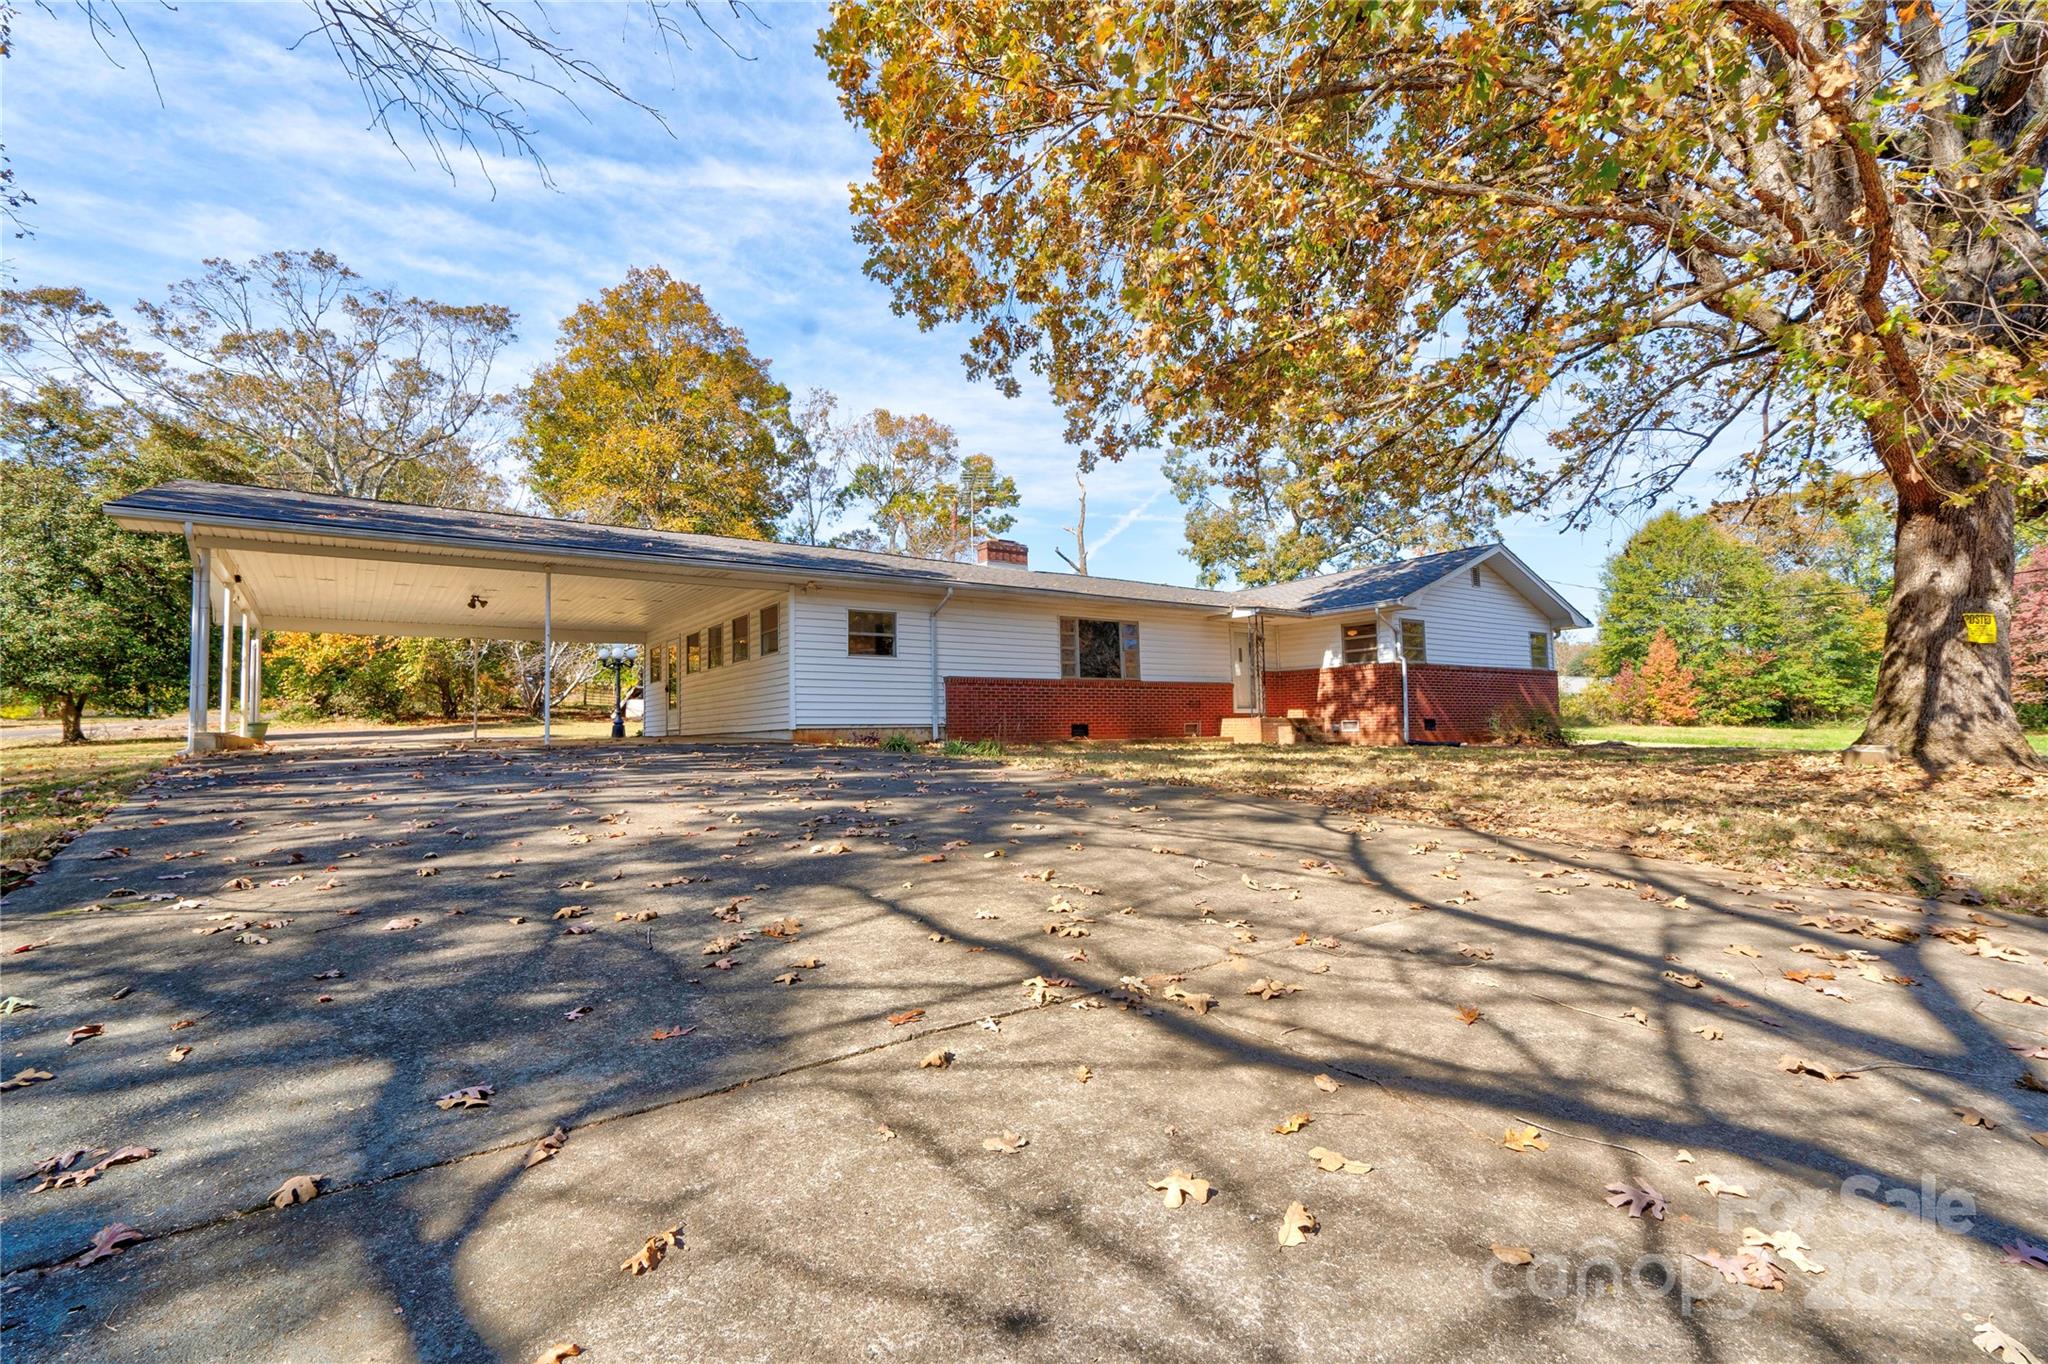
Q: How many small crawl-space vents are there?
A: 4